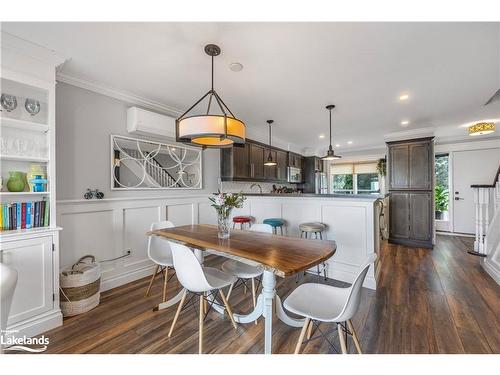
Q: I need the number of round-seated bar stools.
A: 3